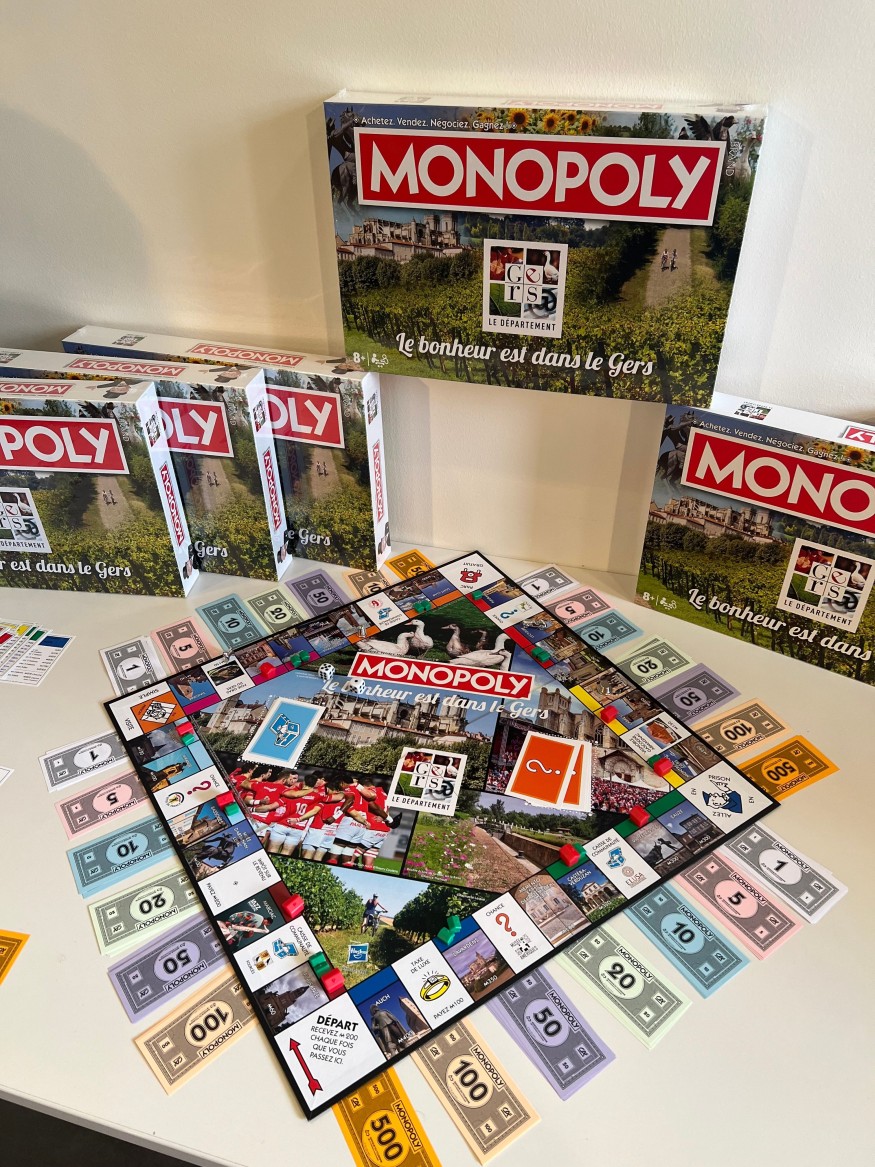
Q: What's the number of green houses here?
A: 15